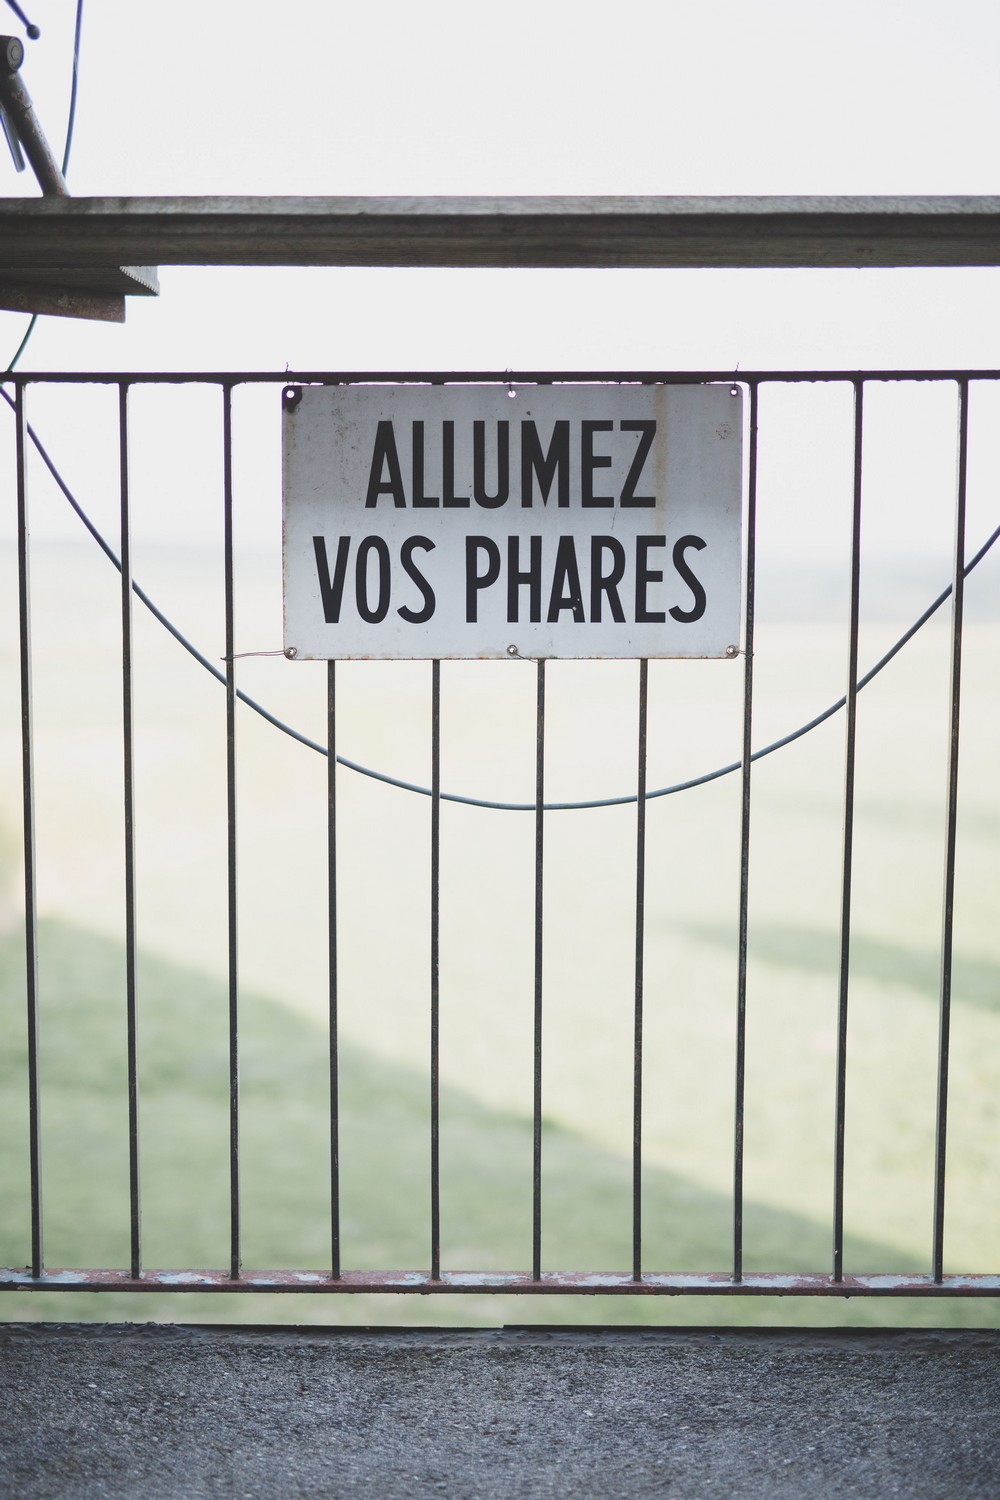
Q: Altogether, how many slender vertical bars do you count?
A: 10